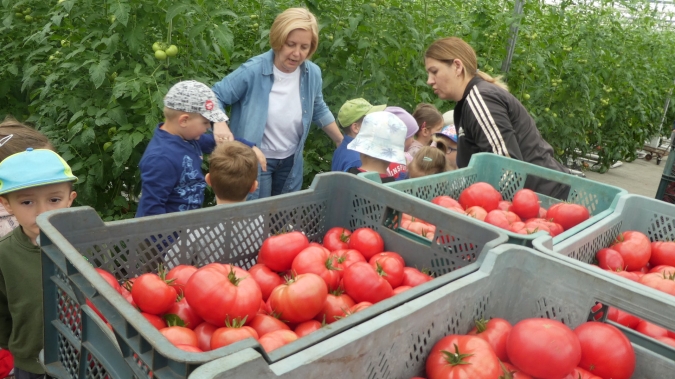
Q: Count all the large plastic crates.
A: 4